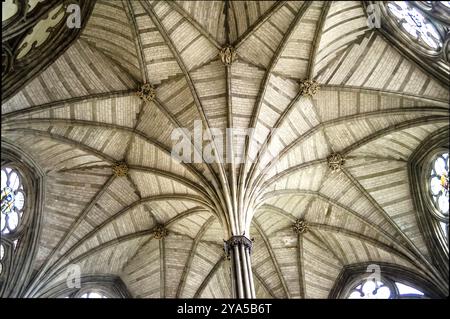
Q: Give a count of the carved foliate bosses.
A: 7